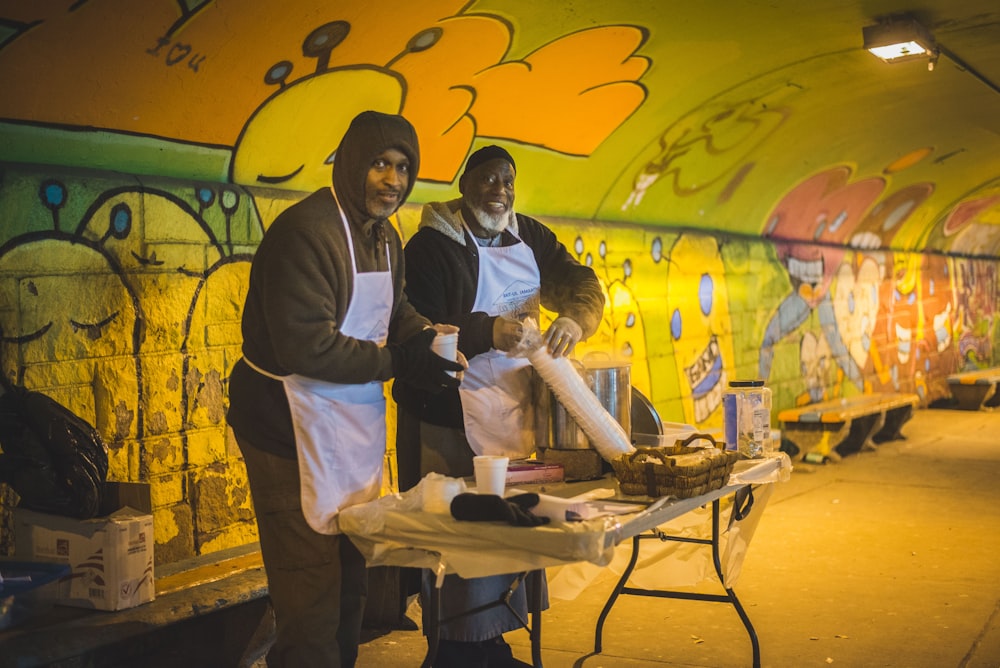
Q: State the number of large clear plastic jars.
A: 1